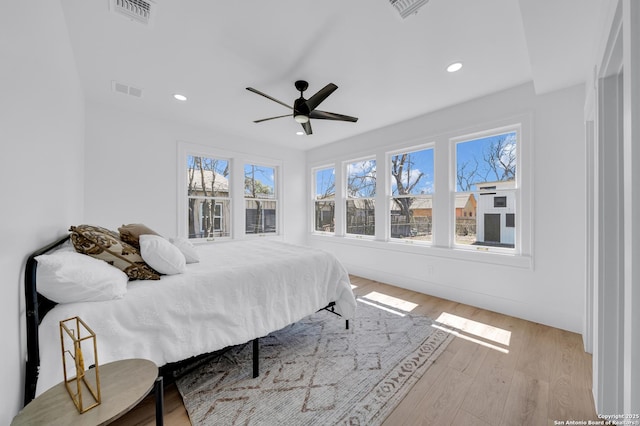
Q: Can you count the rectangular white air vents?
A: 3